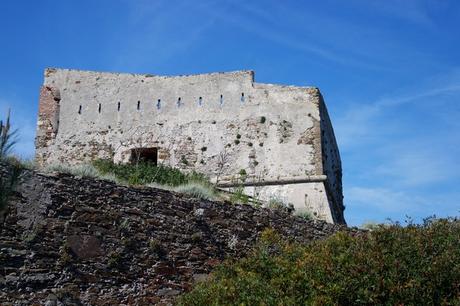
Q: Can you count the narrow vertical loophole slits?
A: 9